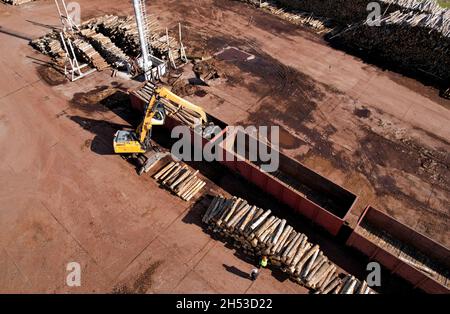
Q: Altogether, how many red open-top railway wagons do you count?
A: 3